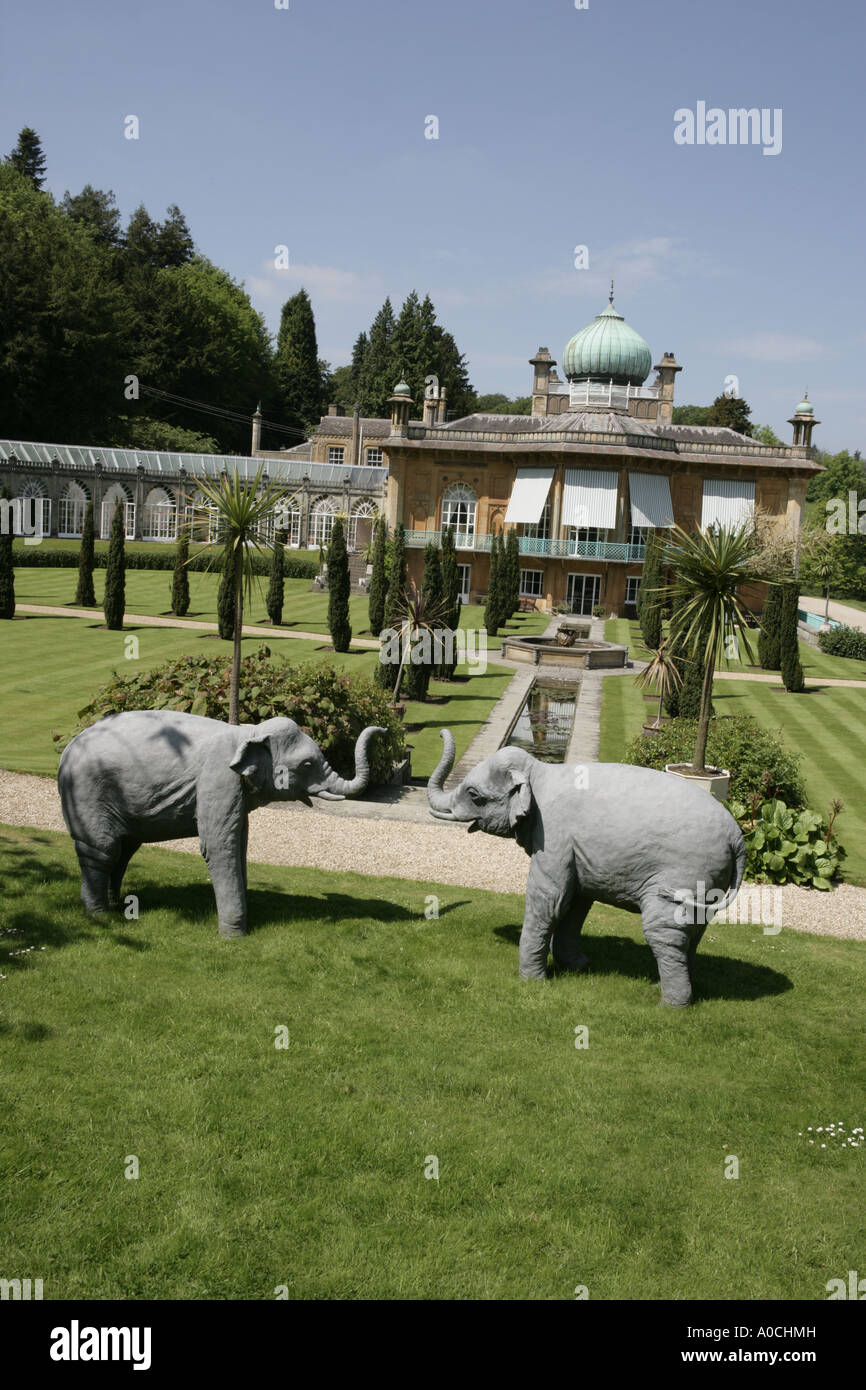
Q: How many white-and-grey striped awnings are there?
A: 4